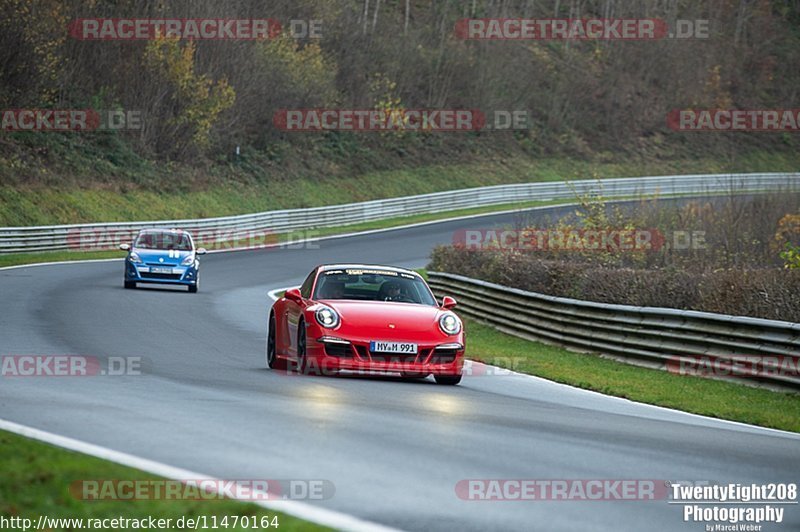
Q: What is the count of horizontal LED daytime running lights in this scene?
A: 2